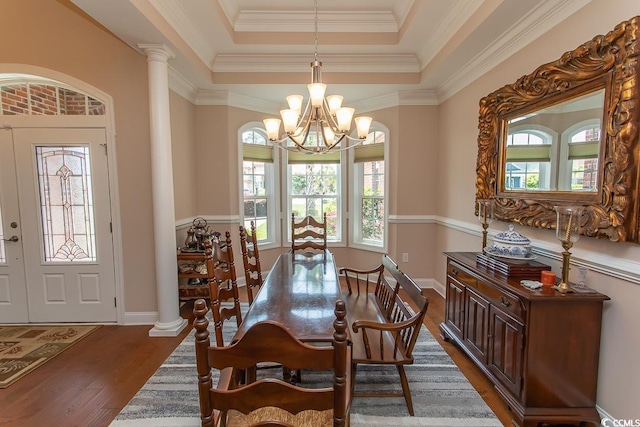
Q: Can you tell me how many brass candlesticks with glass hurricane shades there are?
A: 2